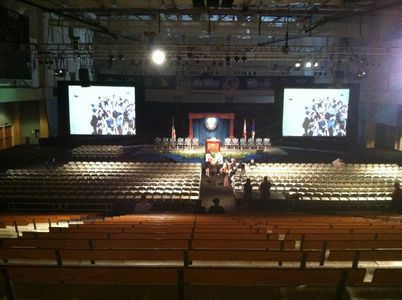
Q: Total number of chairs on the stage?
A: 12